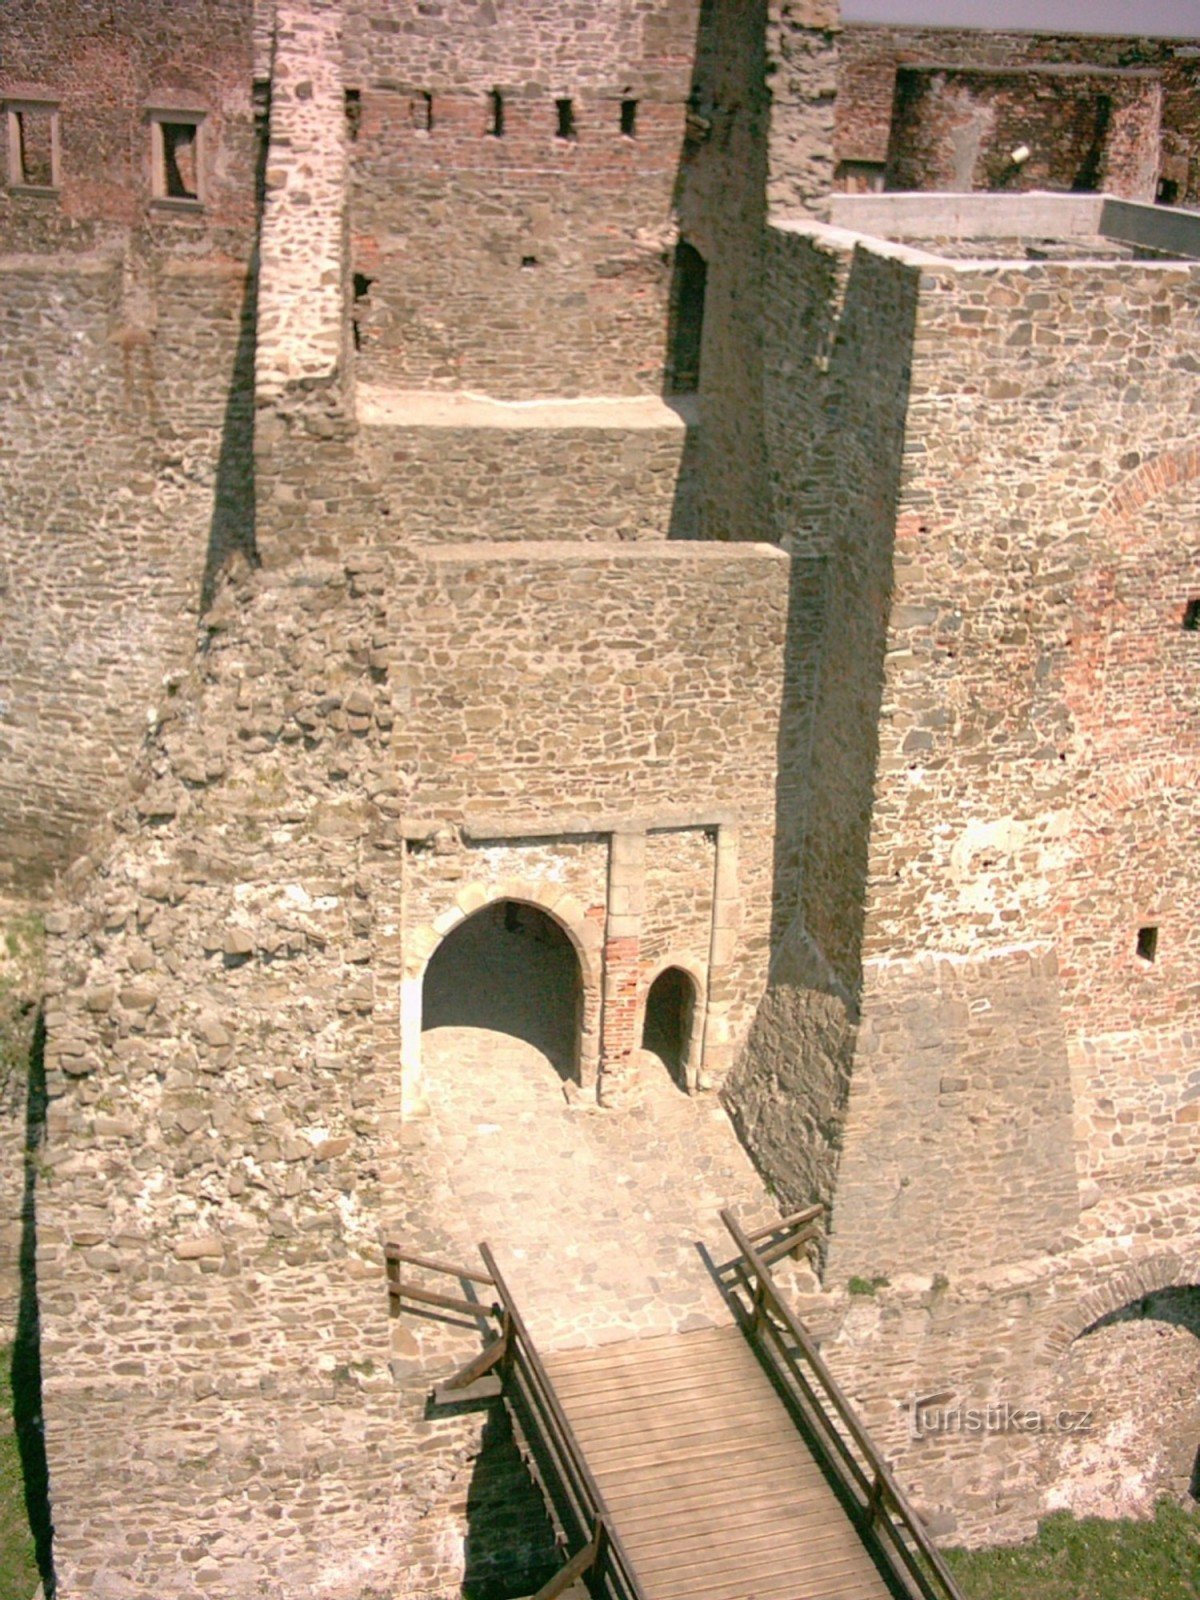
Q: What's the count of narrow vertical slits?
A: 5